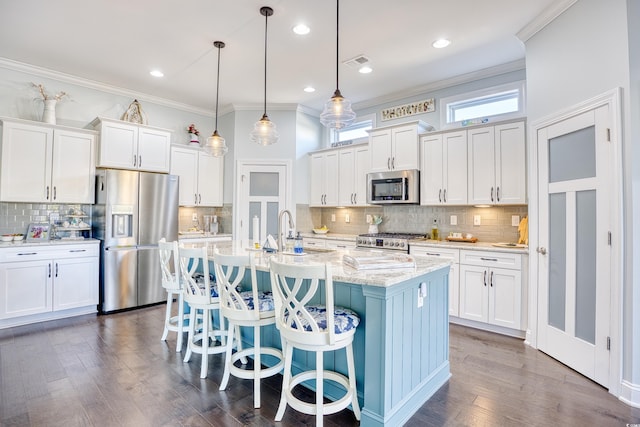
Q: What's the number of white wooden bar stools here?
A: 4